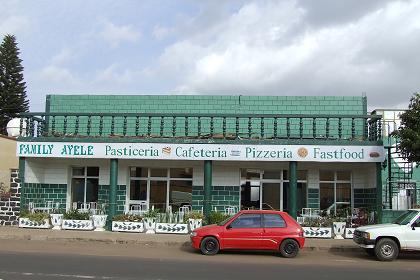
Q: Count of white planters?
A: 11